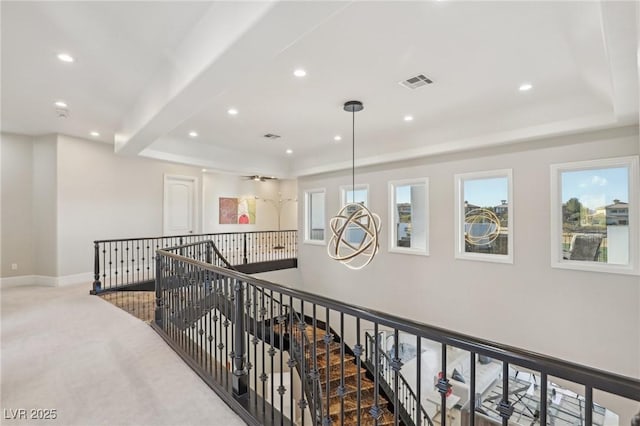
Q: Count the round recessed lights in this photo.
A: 10